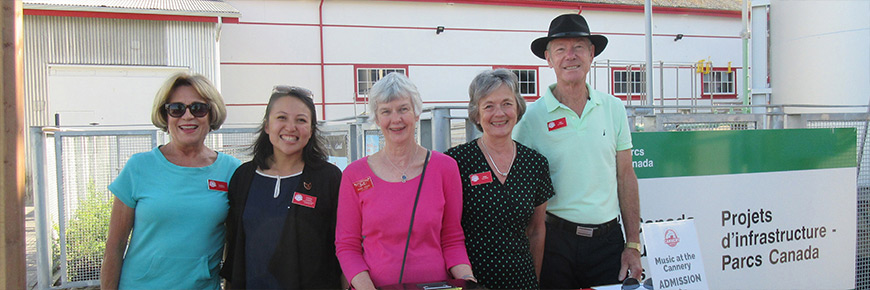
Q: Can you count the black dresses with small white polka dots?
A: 1